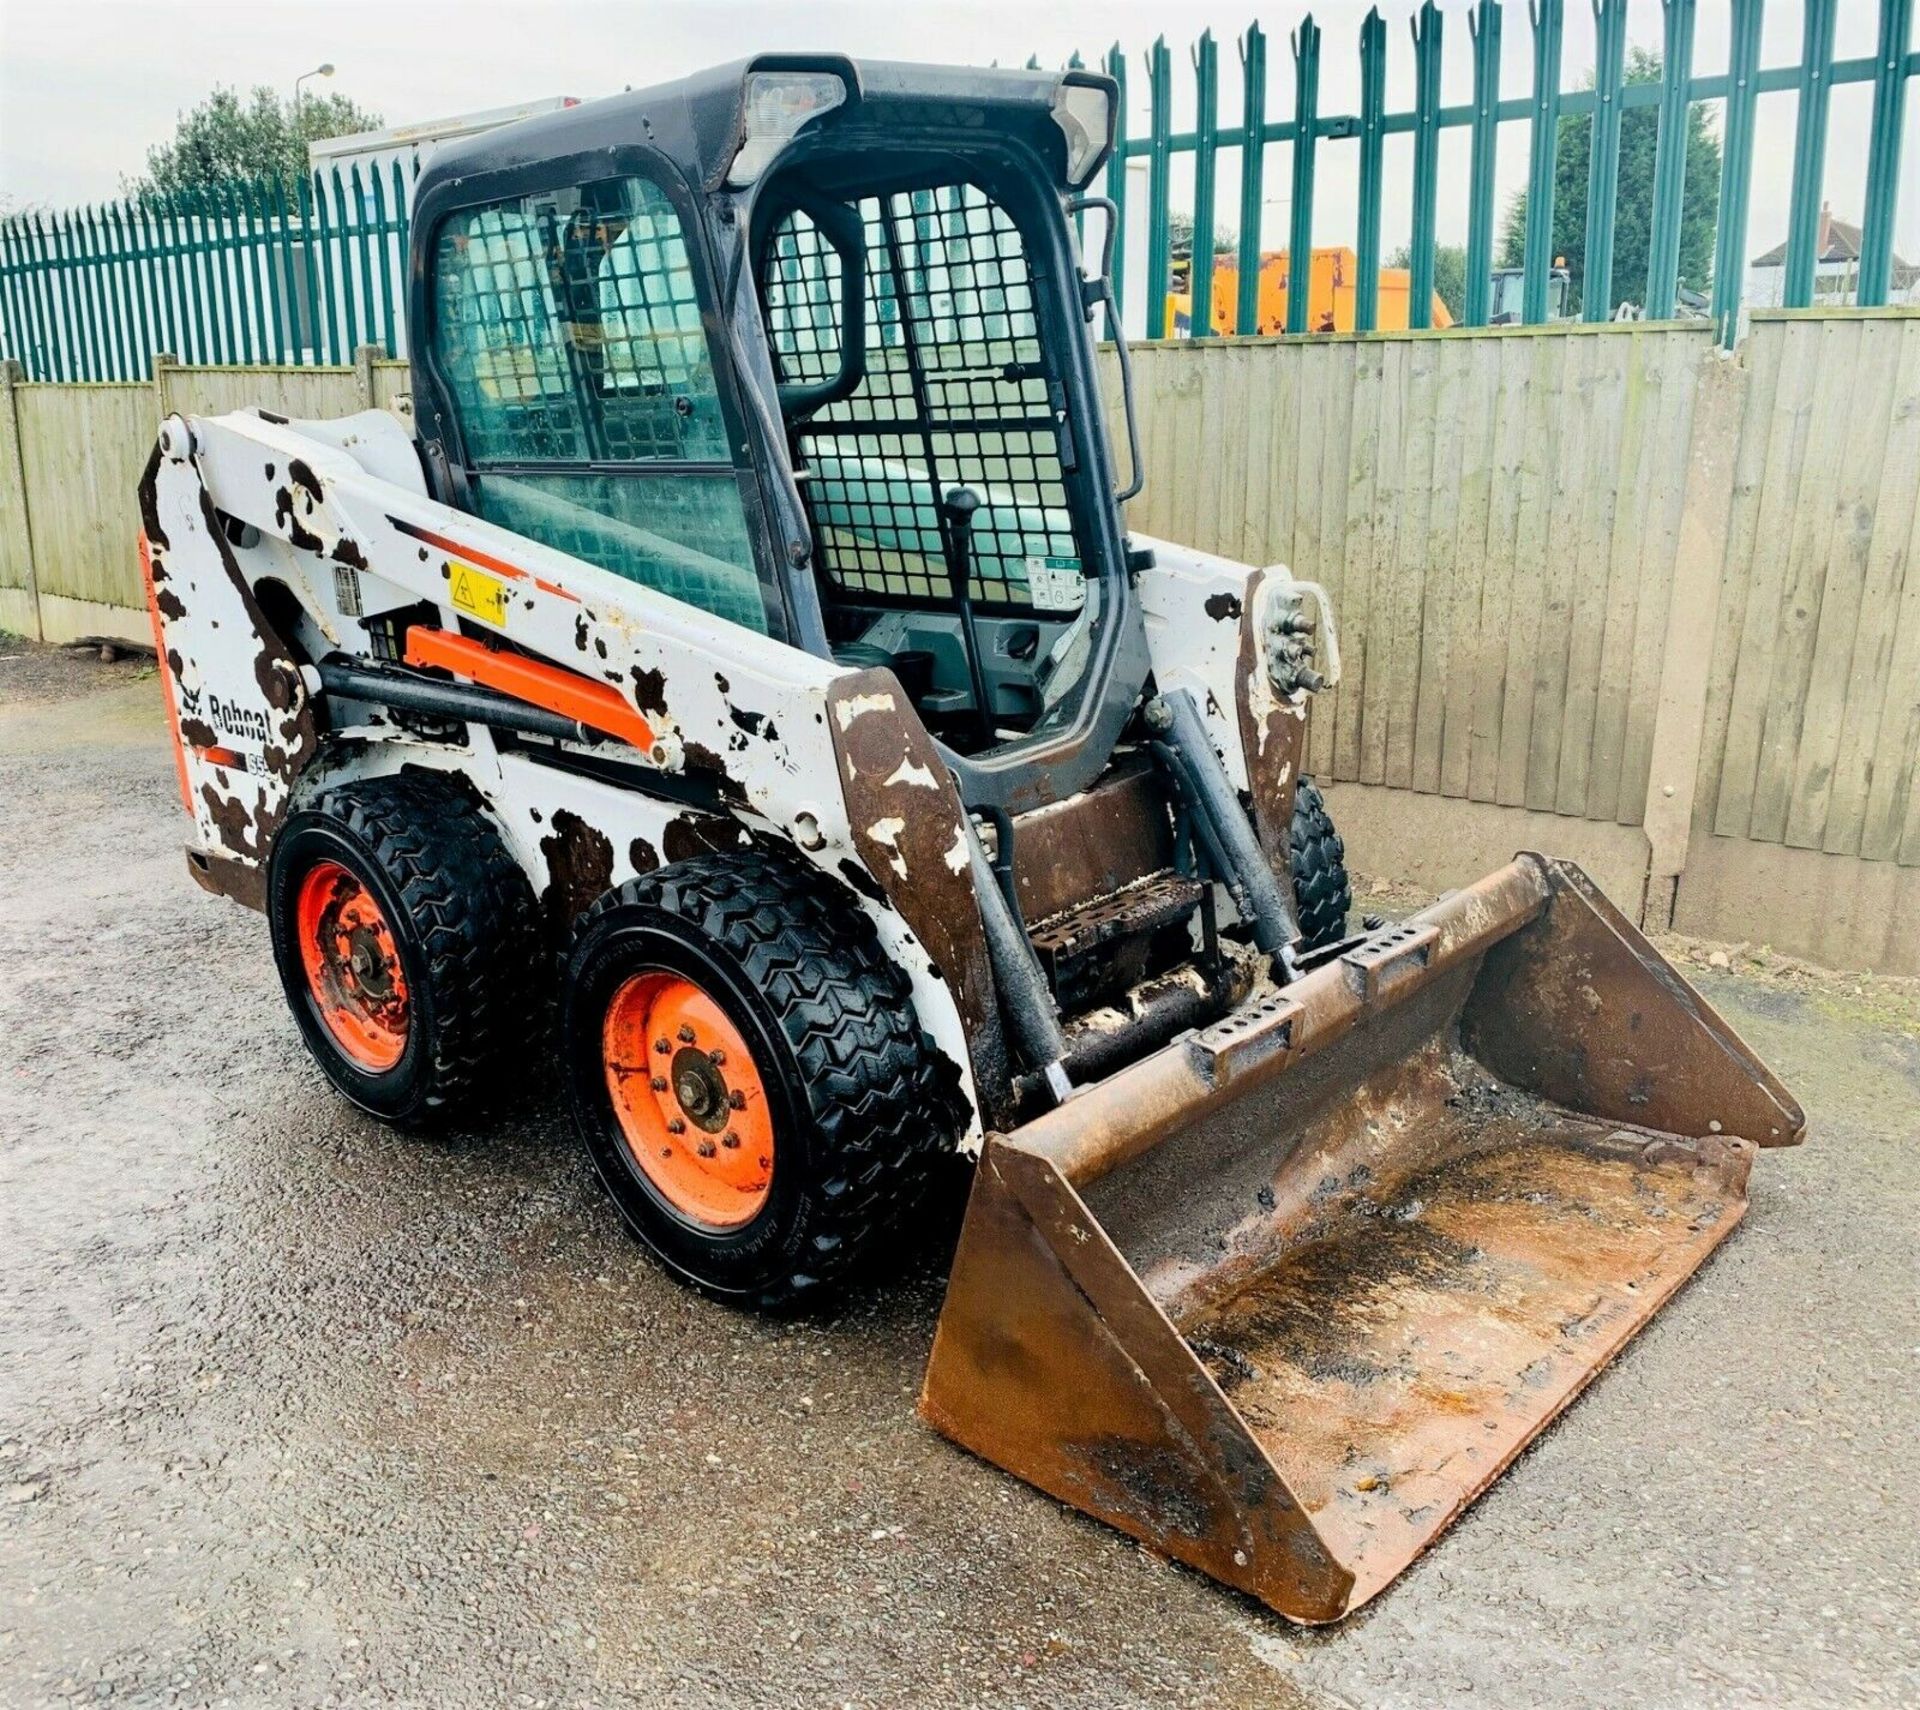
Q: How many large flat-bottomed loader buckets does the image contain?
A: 1